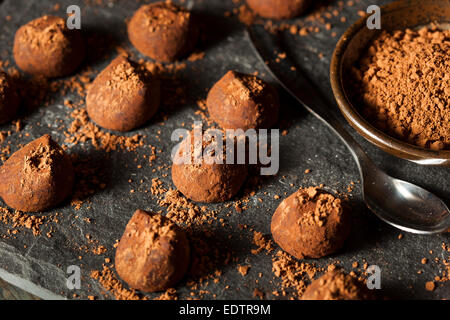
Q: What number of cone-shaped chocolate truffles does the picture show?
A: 11